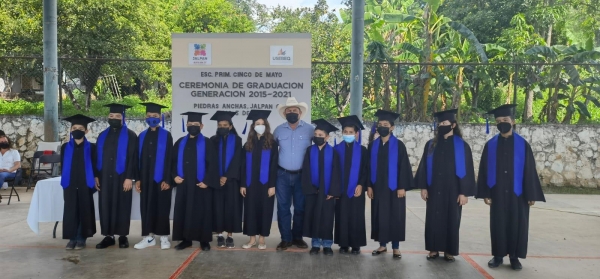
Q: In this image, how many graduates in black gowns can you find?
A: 11